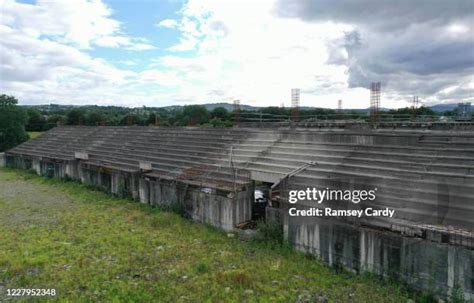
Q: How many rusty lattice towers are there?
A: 5